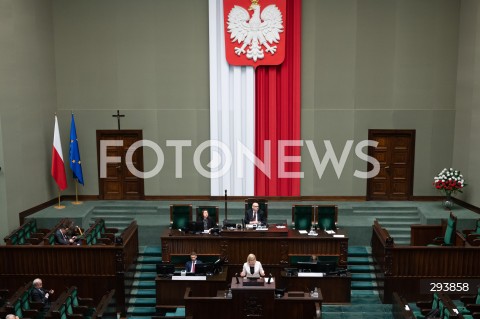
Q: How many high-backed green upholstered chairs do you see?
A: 6